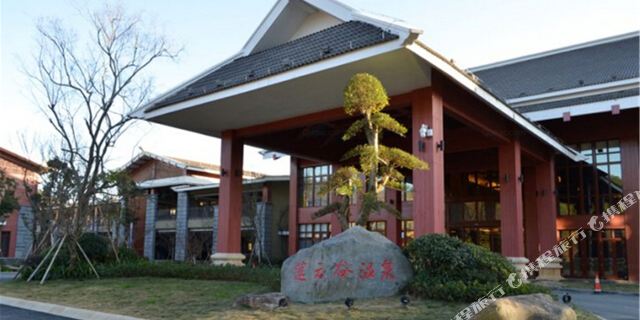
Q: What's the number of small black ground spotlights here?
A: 4